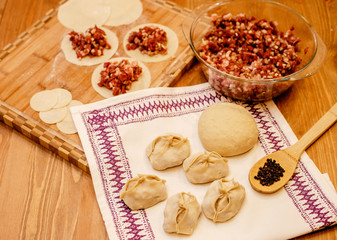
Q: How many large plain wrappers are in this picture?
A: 2